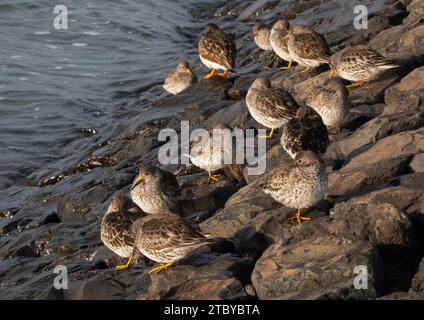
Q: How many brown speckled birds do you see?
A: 14